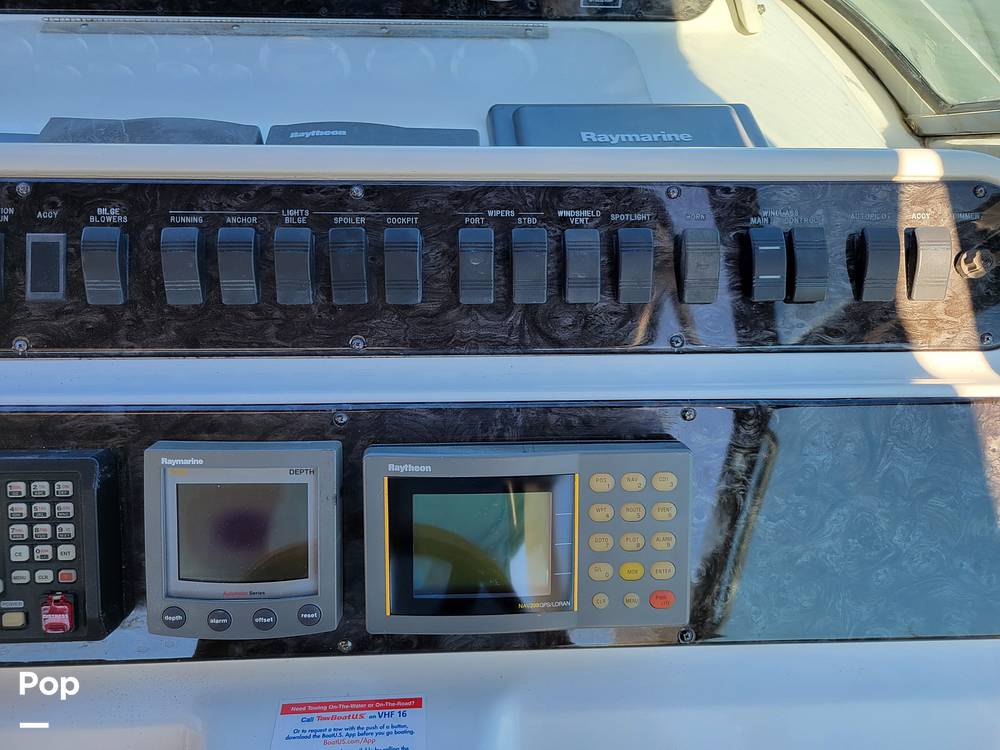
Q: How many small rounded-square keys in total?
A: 15